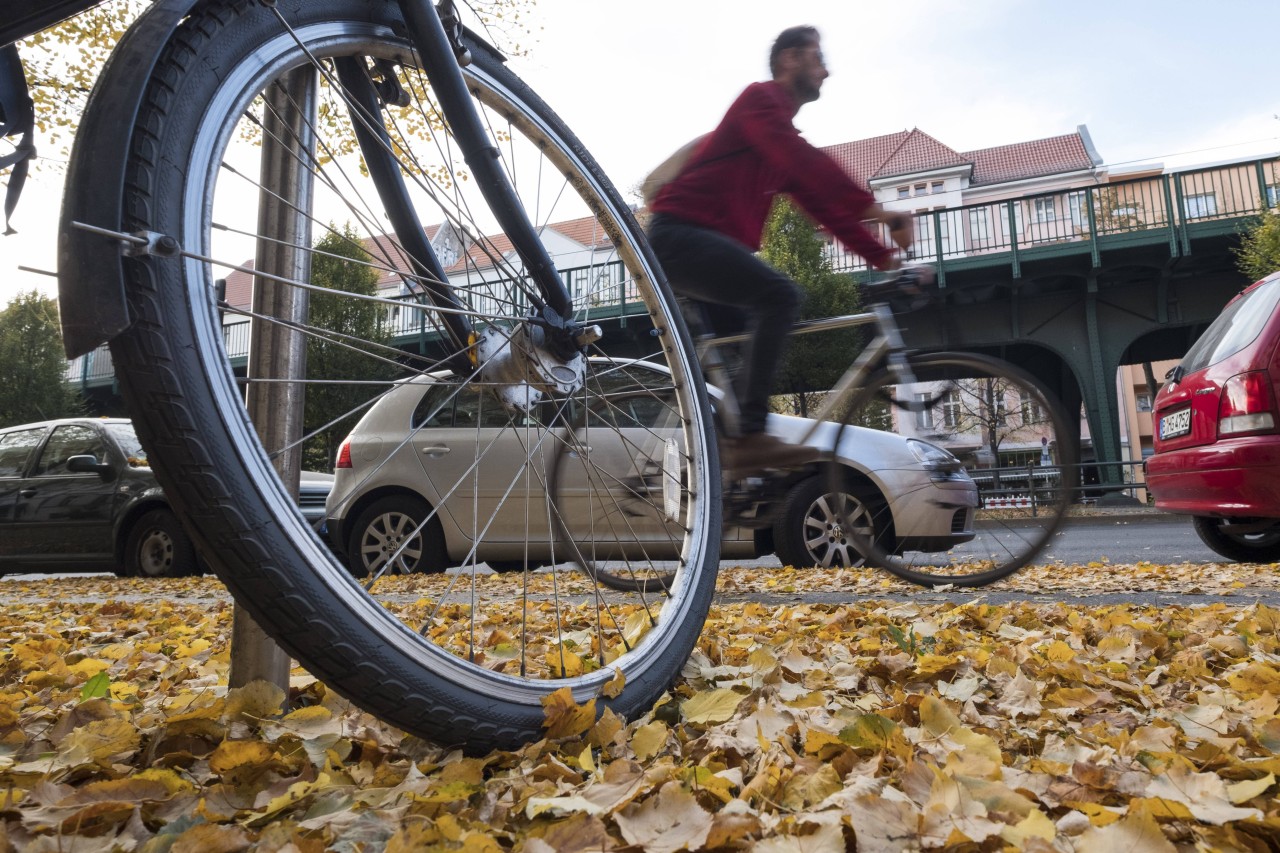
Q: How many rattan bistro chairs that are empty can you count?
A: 0